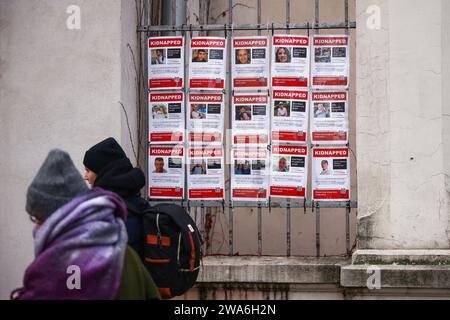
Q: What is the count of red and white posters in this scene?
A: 15